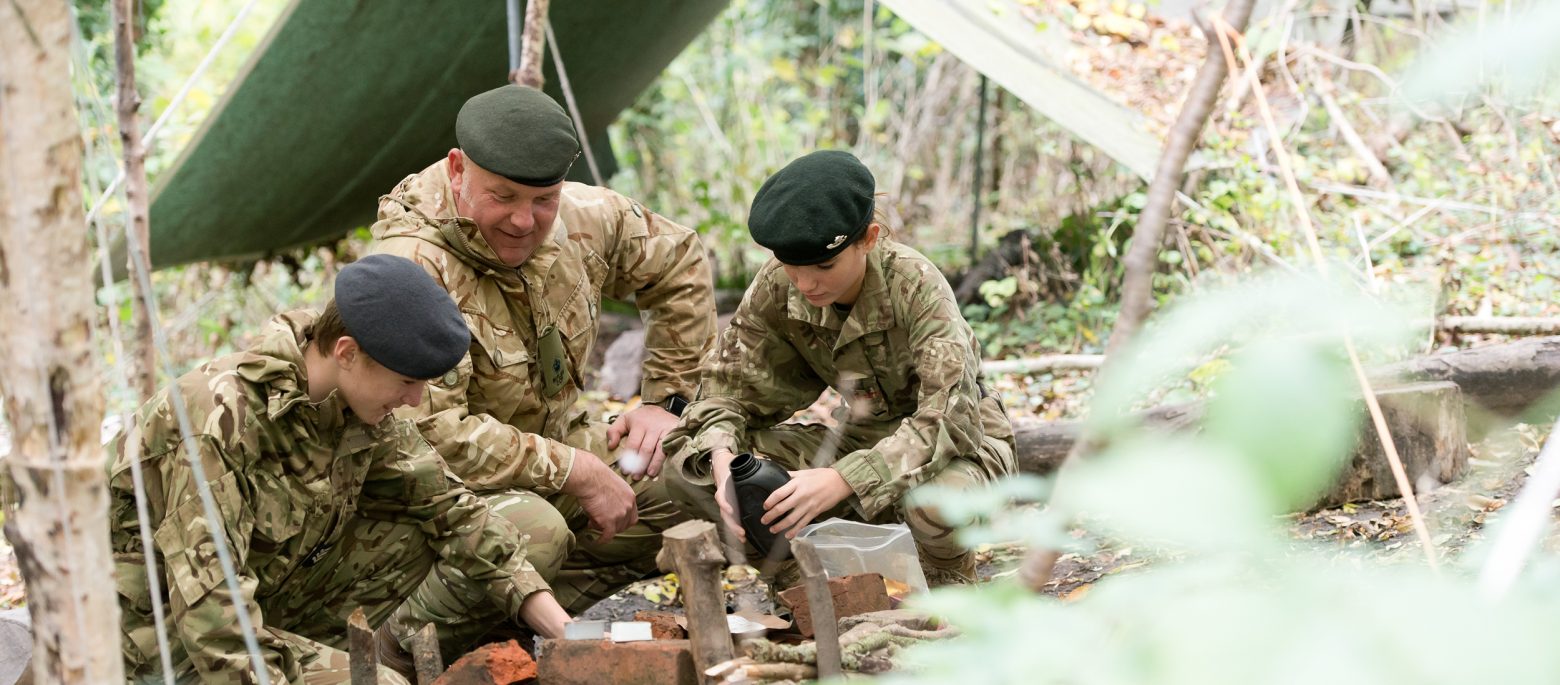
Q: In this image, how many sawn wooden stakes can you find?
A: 4